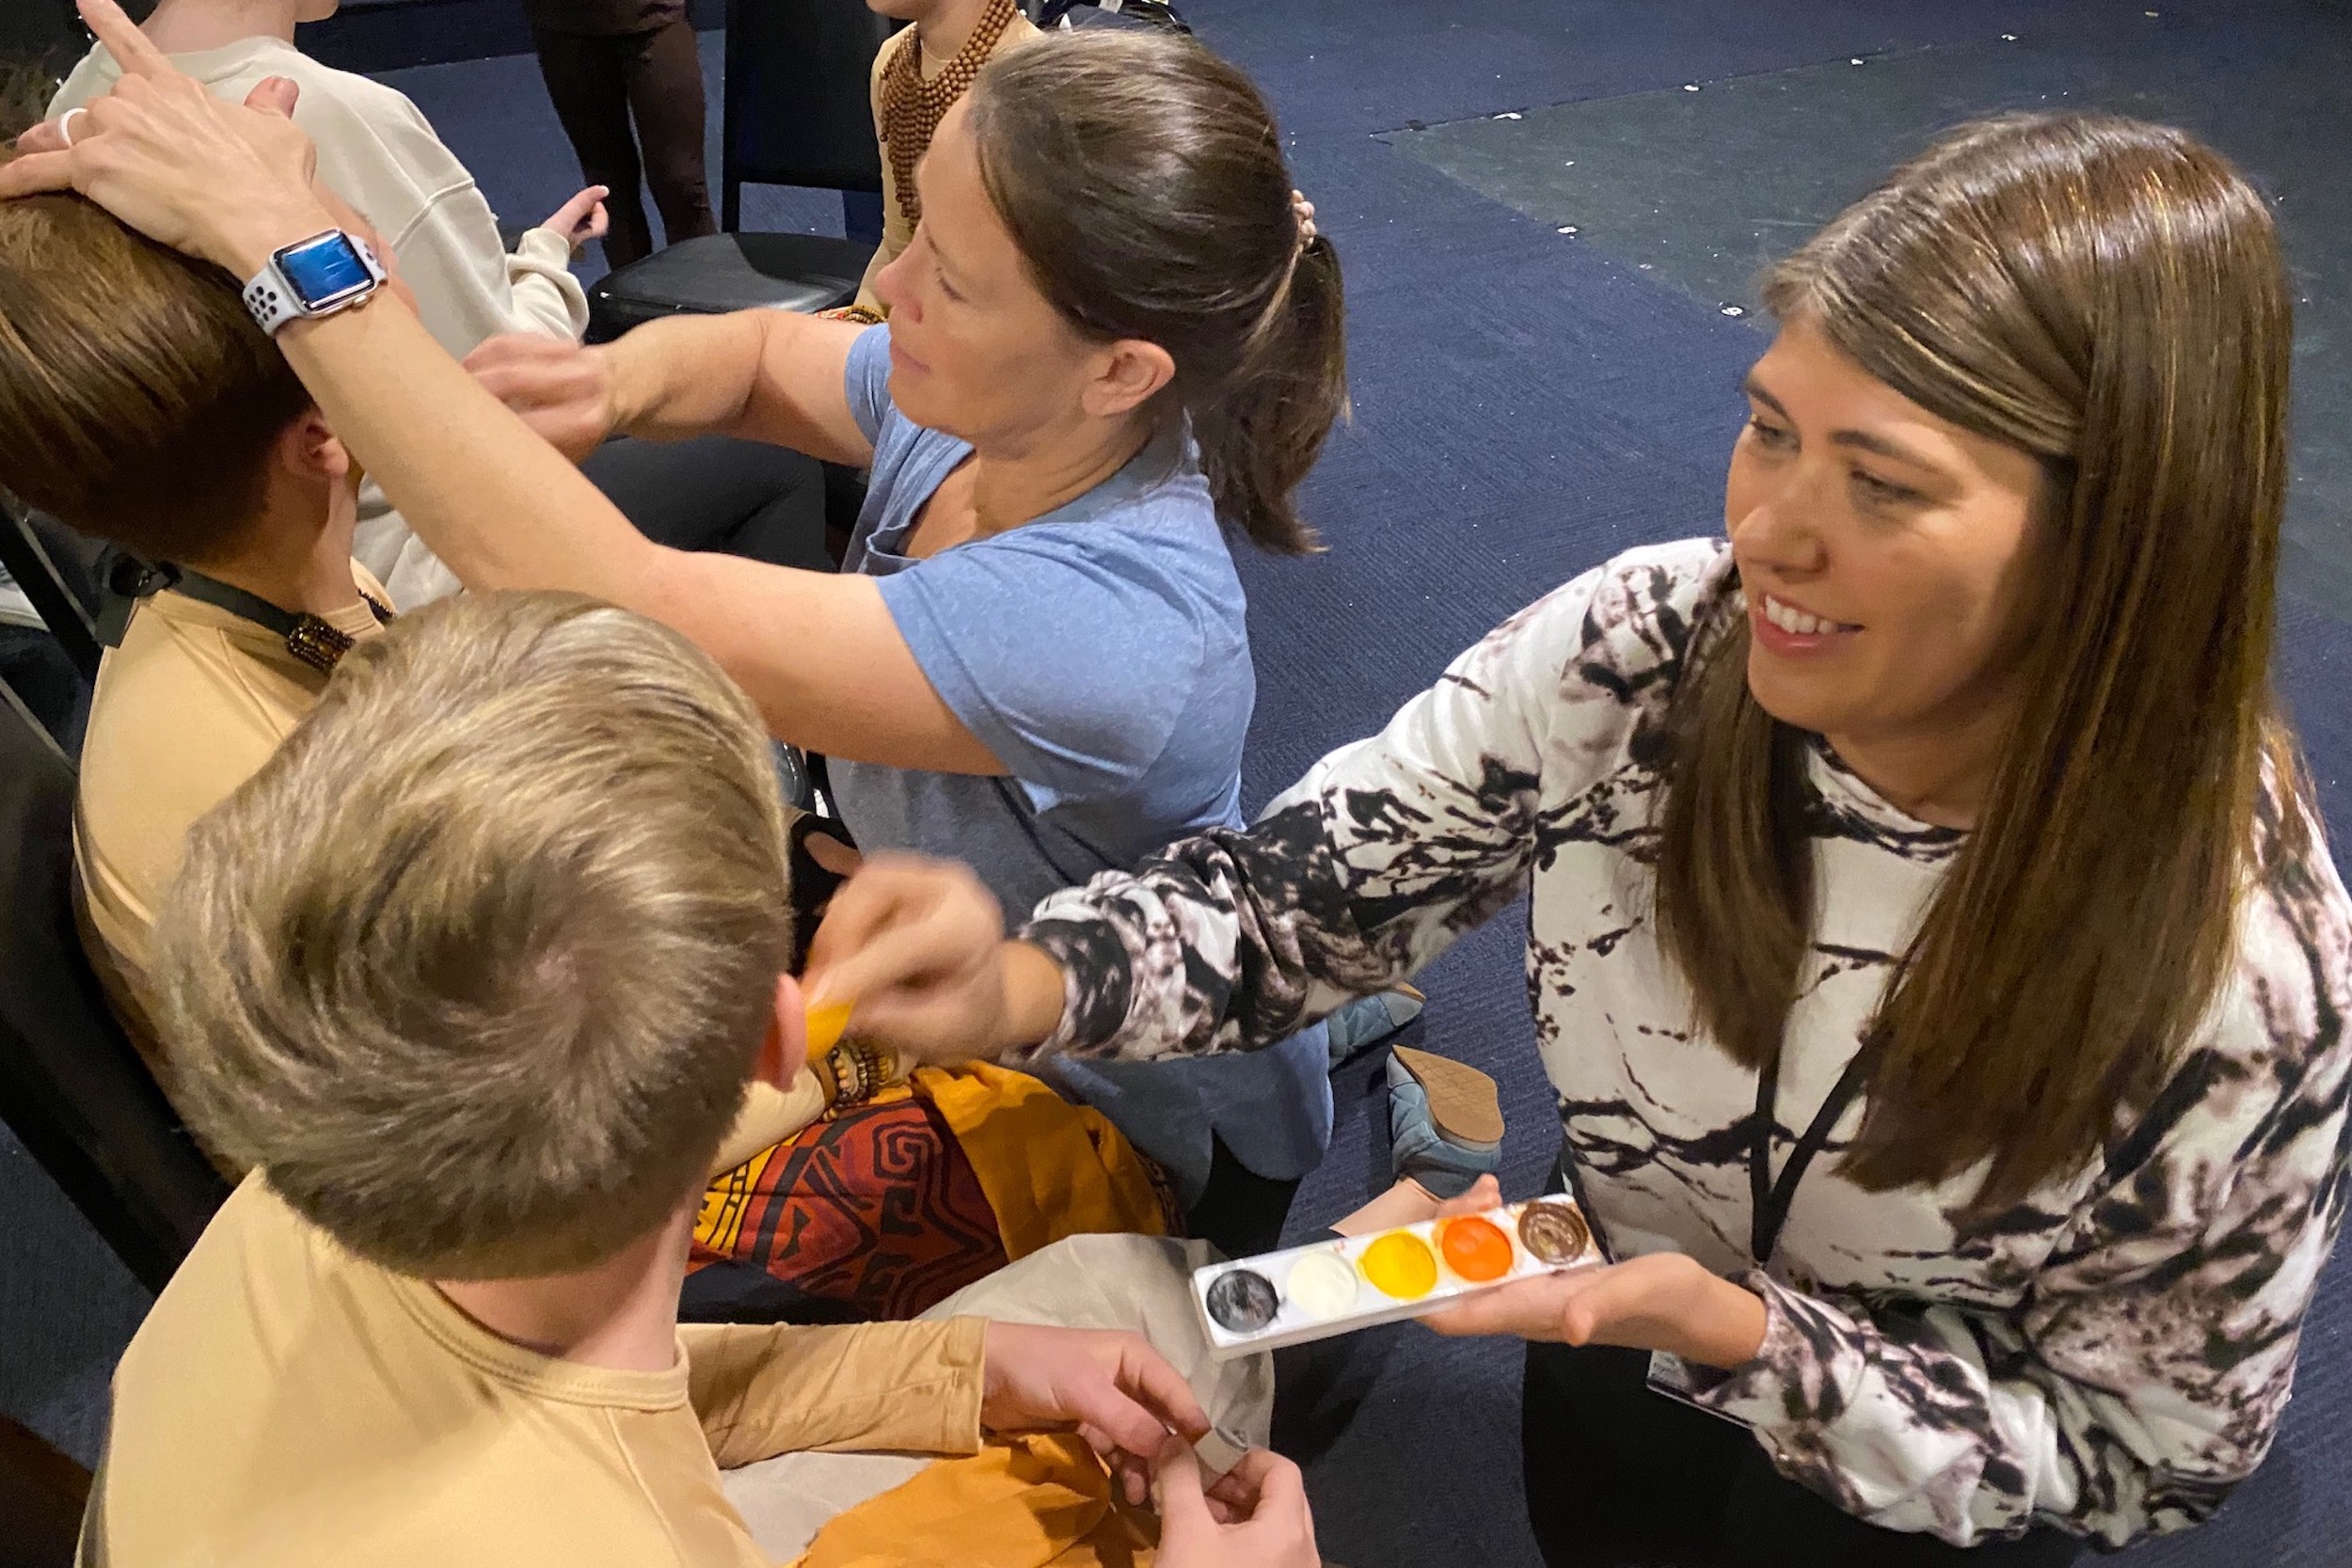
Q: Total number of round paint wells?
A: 5